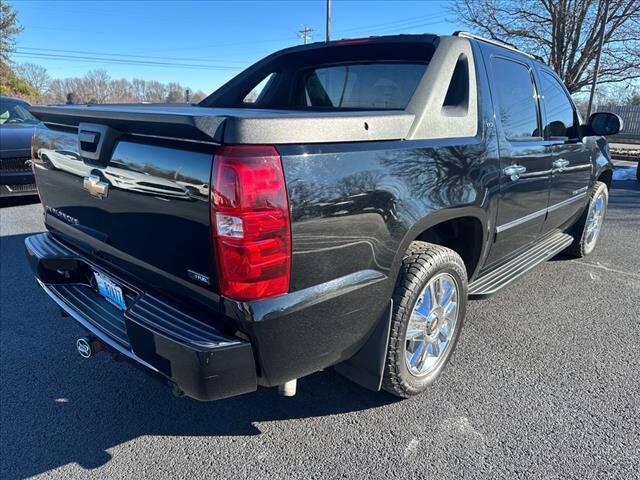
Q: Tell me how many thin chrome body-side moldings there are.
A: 2